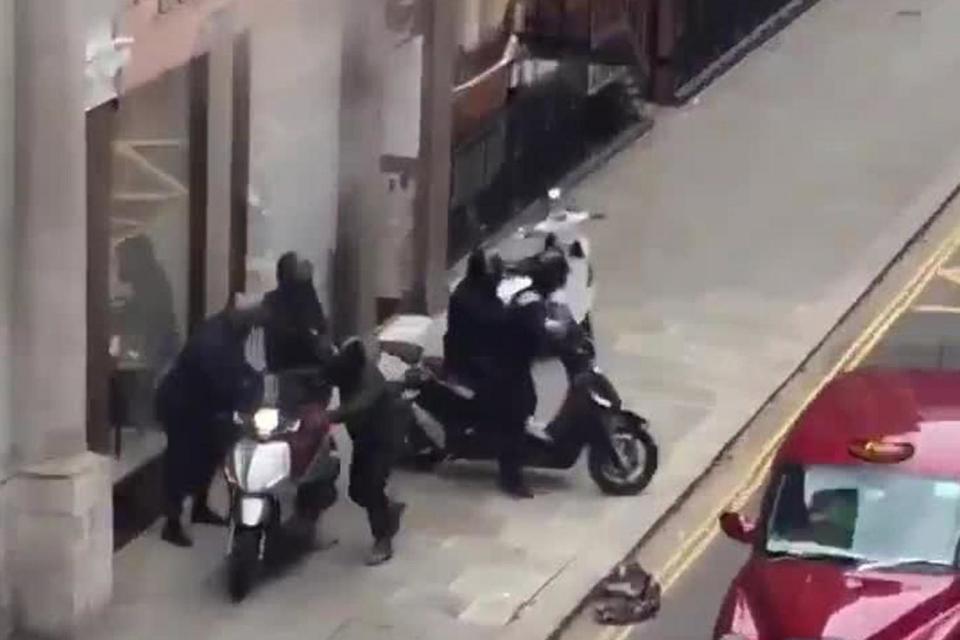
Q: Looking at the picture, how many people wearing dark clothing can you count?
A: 5